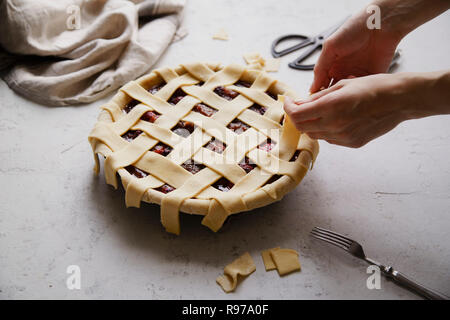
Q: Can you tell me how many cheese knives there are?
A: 0